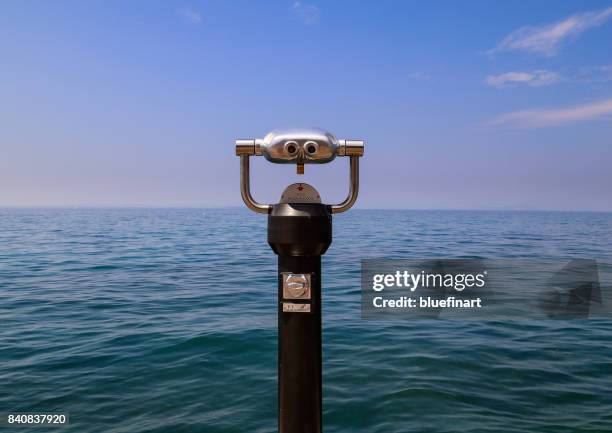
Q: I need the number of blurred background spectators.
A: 0